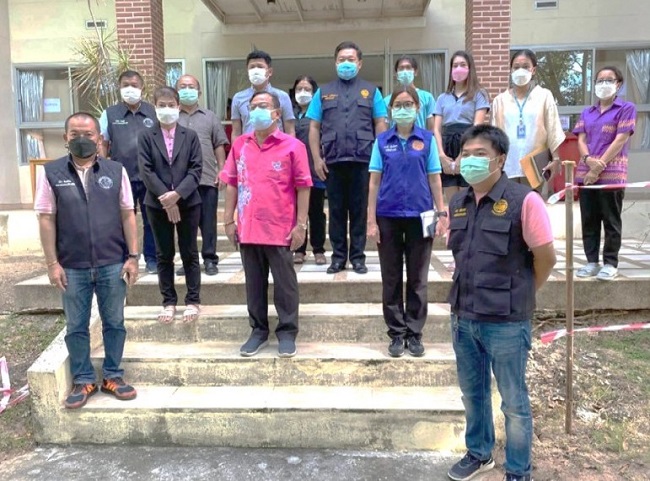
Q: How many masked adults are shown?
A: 14